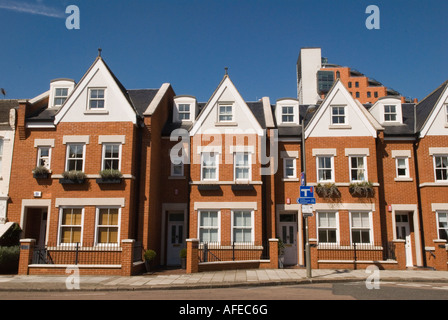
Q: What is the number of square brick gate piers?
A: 7